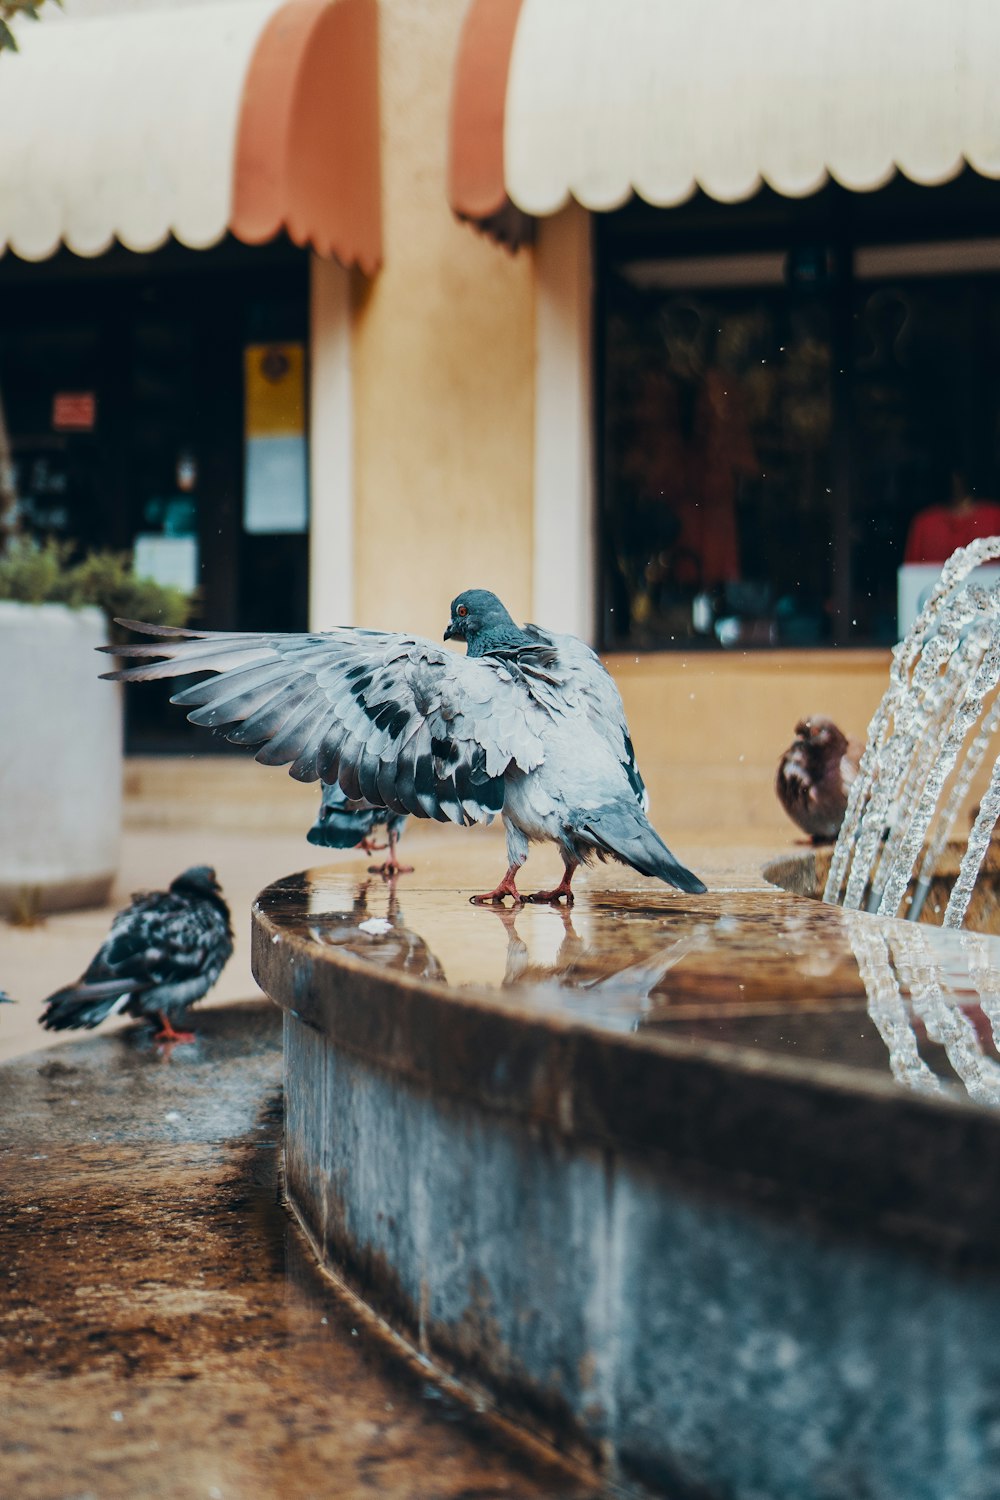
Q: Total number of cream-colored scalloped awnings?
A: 2